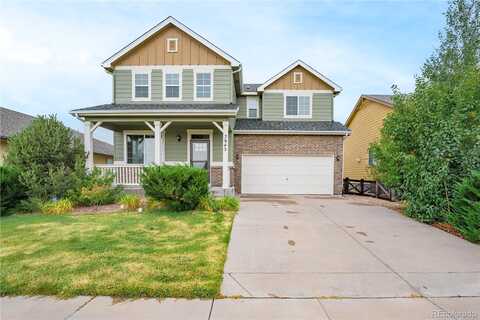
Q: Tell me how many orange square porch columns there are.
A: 0